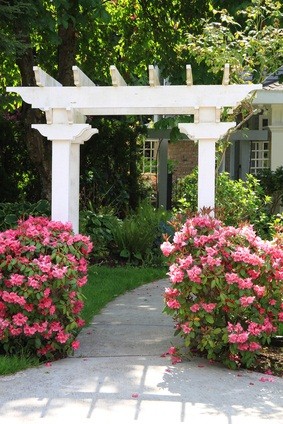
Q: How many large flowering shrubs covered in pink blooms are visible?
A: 2